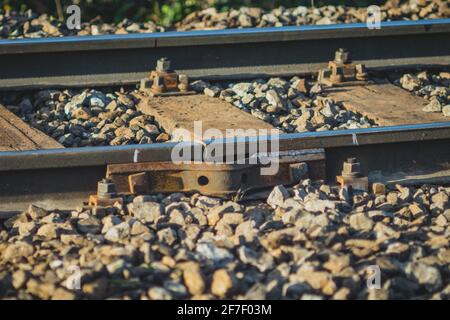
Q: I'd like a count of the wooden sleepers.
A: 3